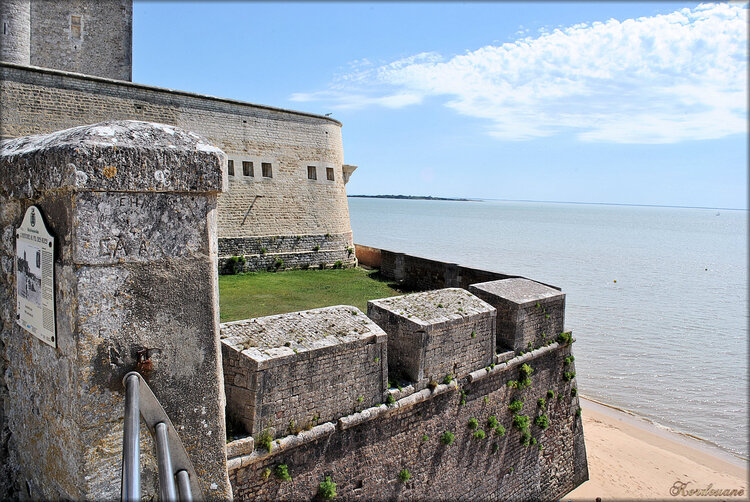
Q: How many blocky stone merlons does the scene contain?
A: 3